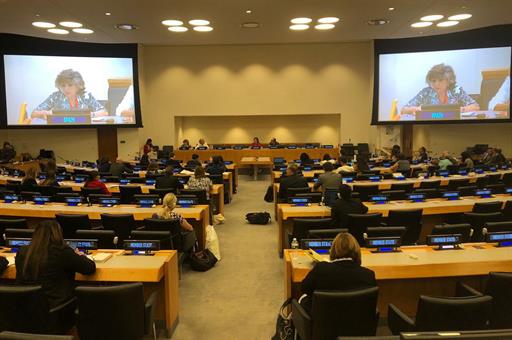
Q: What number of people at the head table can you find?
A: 4